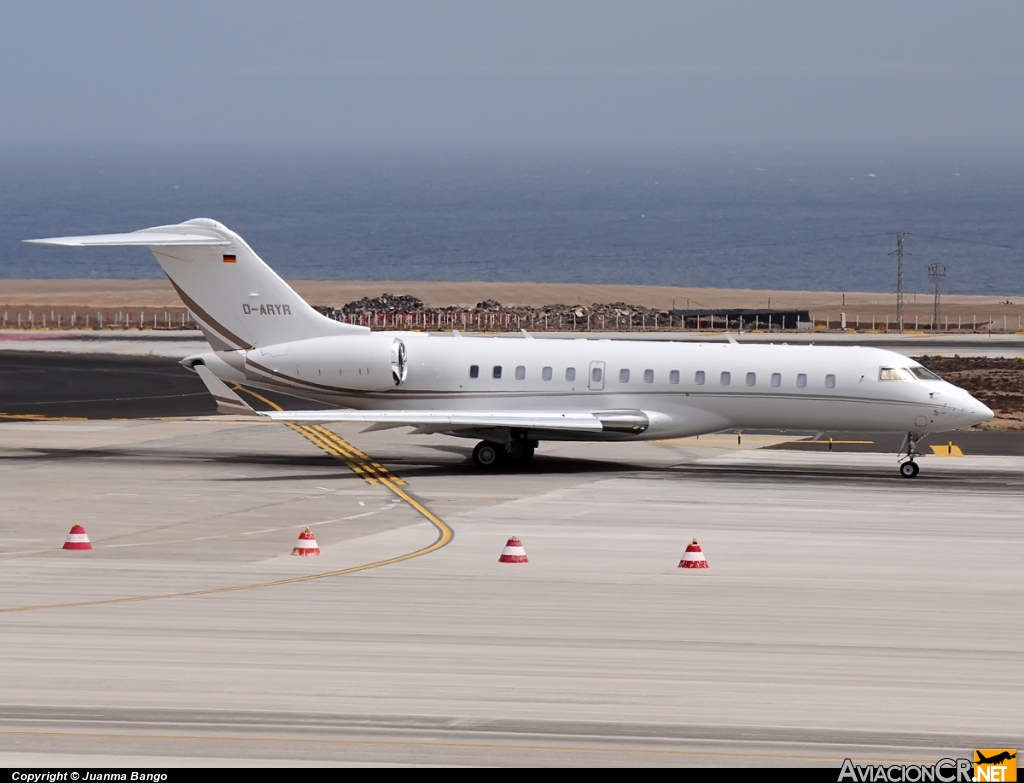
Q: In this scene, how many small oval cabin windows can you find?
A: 15